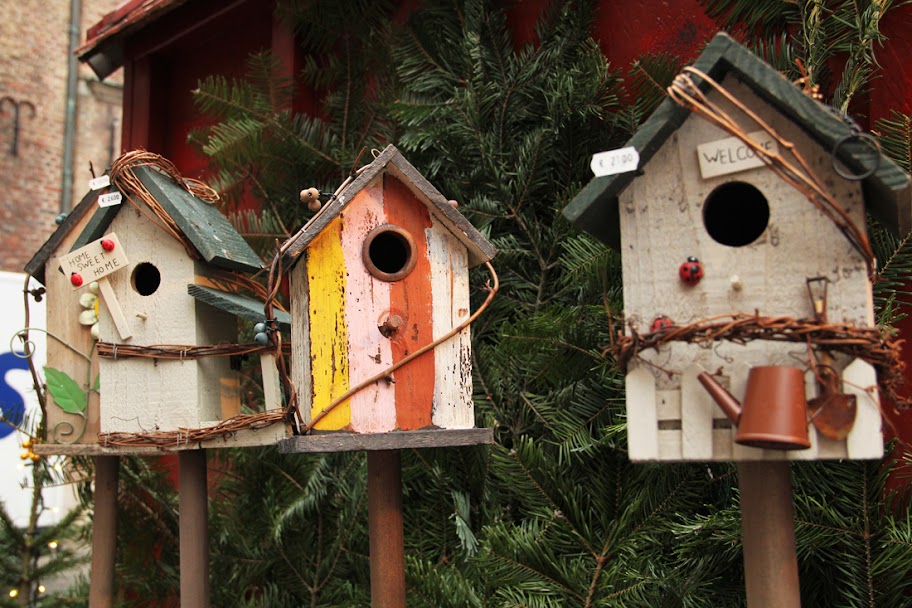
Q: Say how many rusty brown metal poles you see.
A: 4